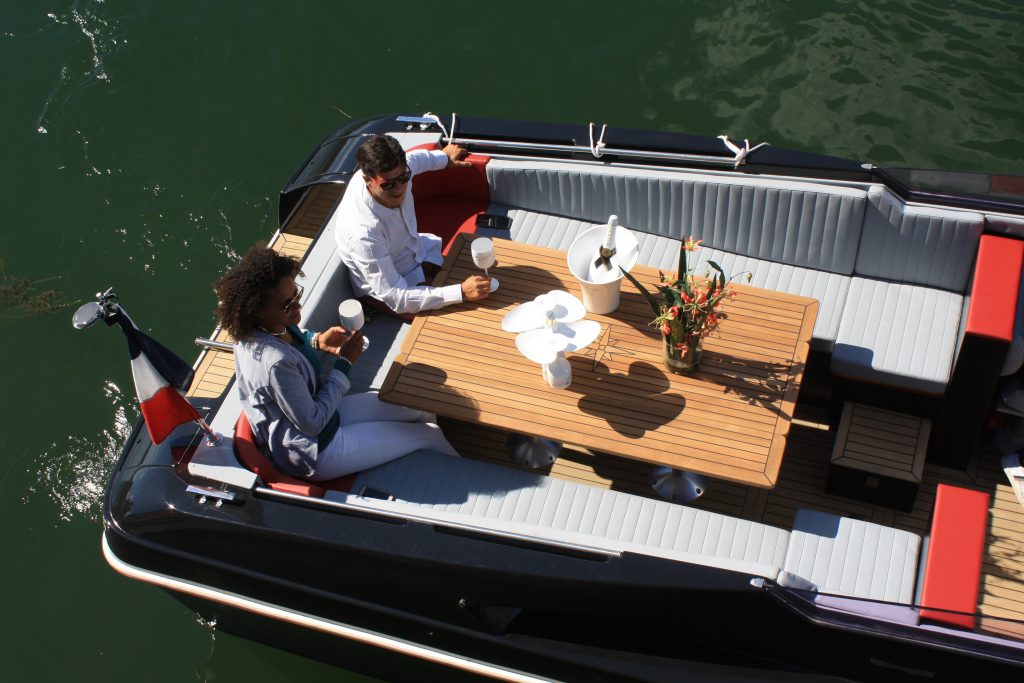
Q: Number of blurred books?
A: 0